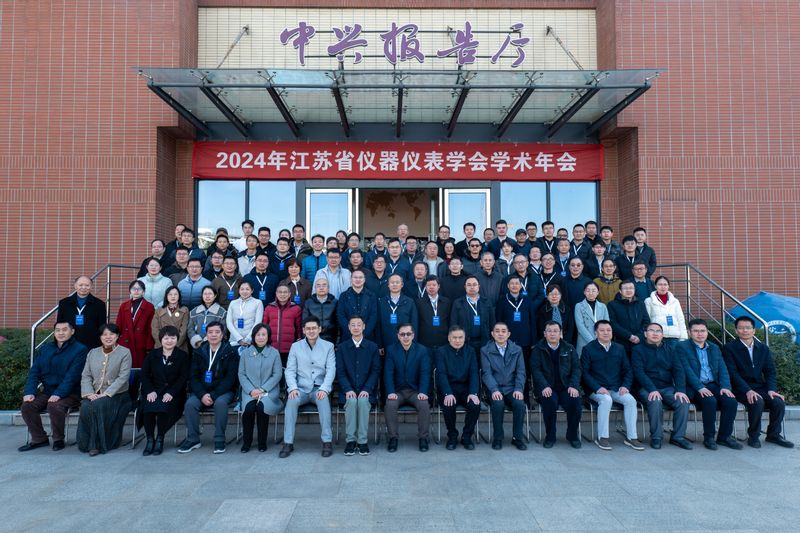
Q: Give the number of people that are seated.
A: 15